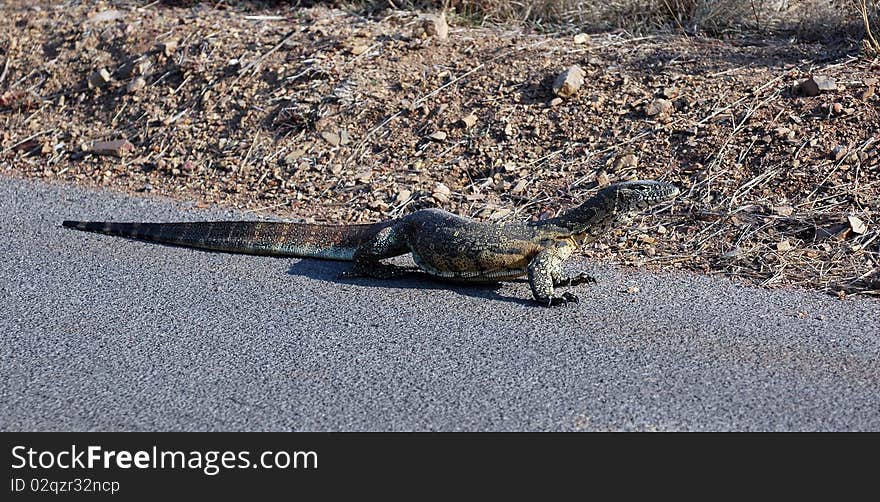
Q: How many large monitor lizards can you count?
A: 1